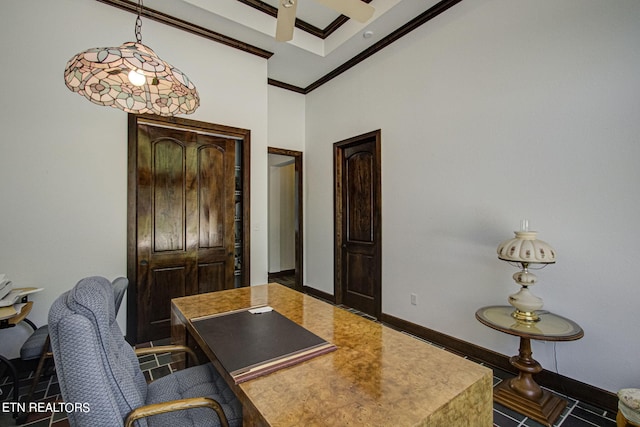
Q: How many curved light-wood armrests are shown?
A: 2